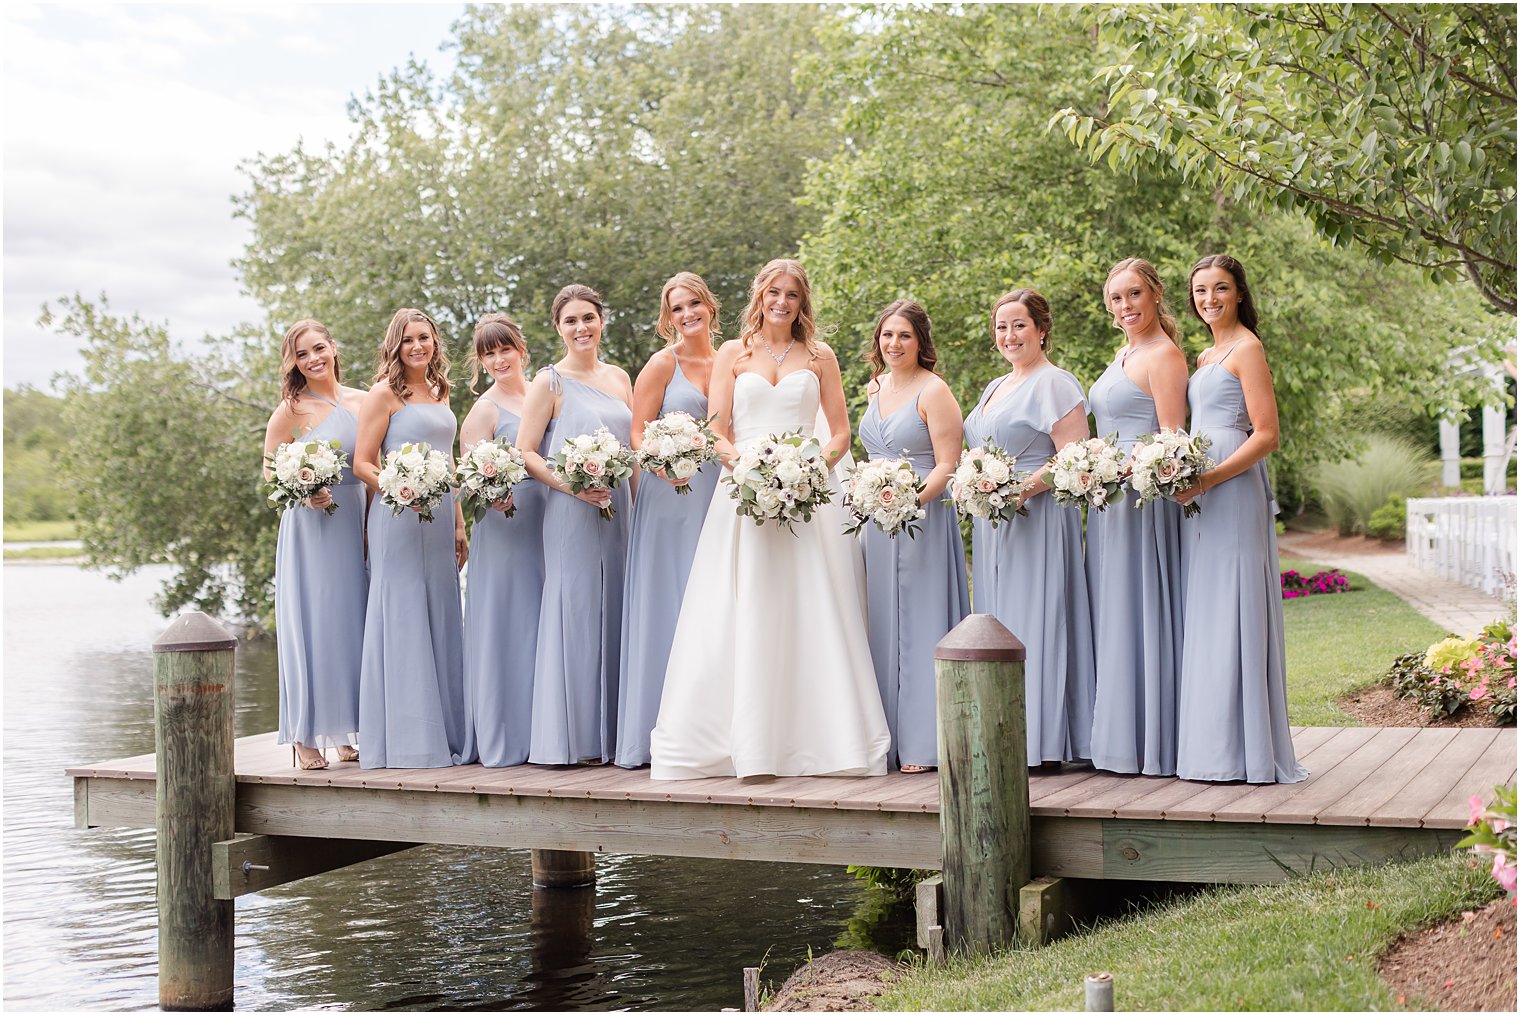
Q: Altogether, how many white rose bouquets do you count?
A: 10